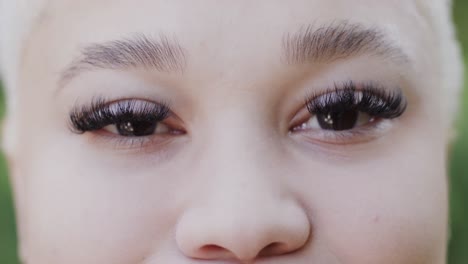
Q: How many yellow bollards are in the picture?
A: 0